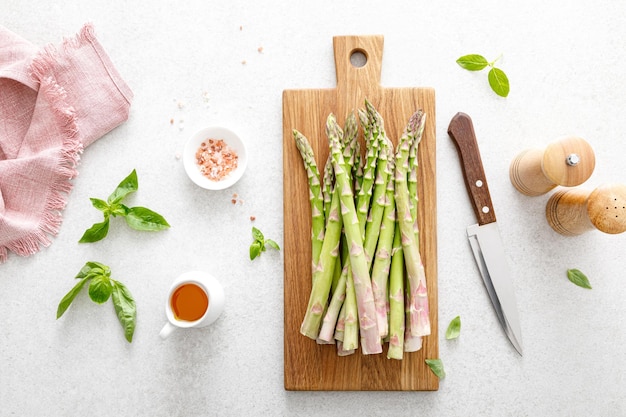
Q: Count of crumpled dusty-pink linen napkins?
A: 1